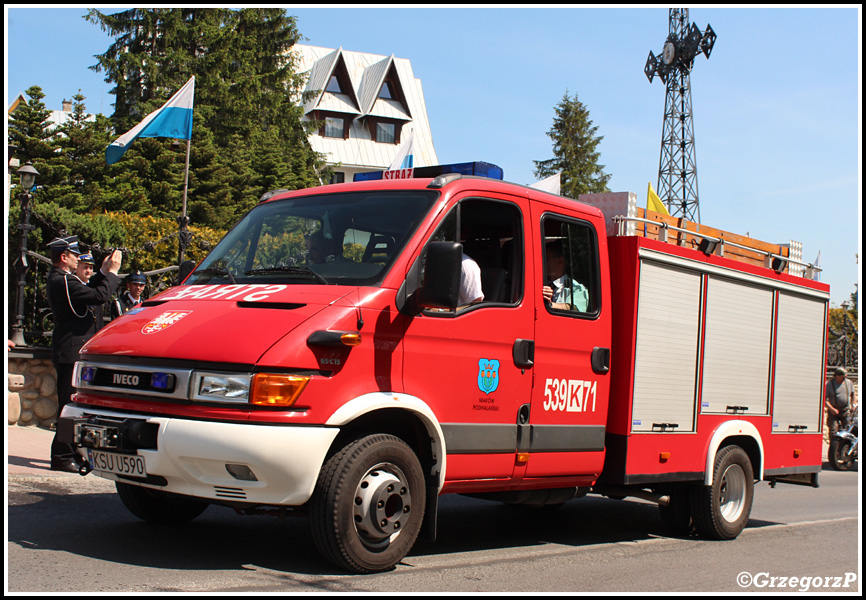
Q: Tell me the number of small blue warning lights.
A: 2